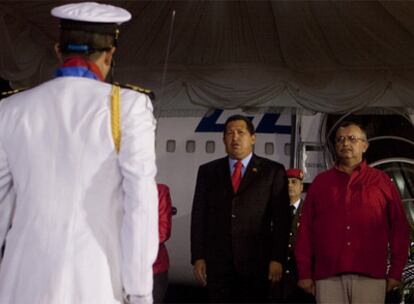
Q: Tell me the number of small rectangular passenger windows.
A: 5